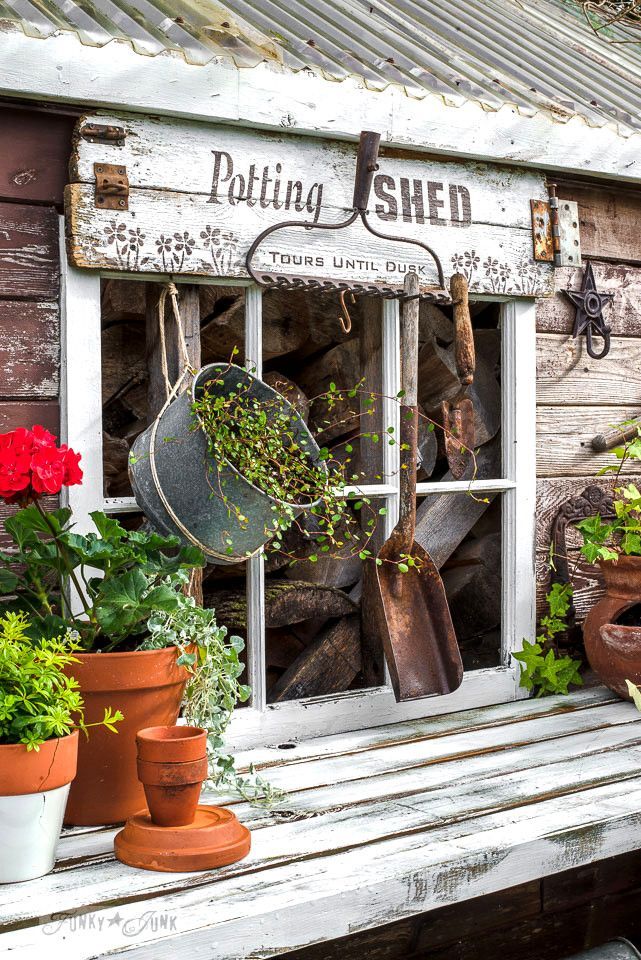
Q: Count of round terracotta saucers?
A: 1